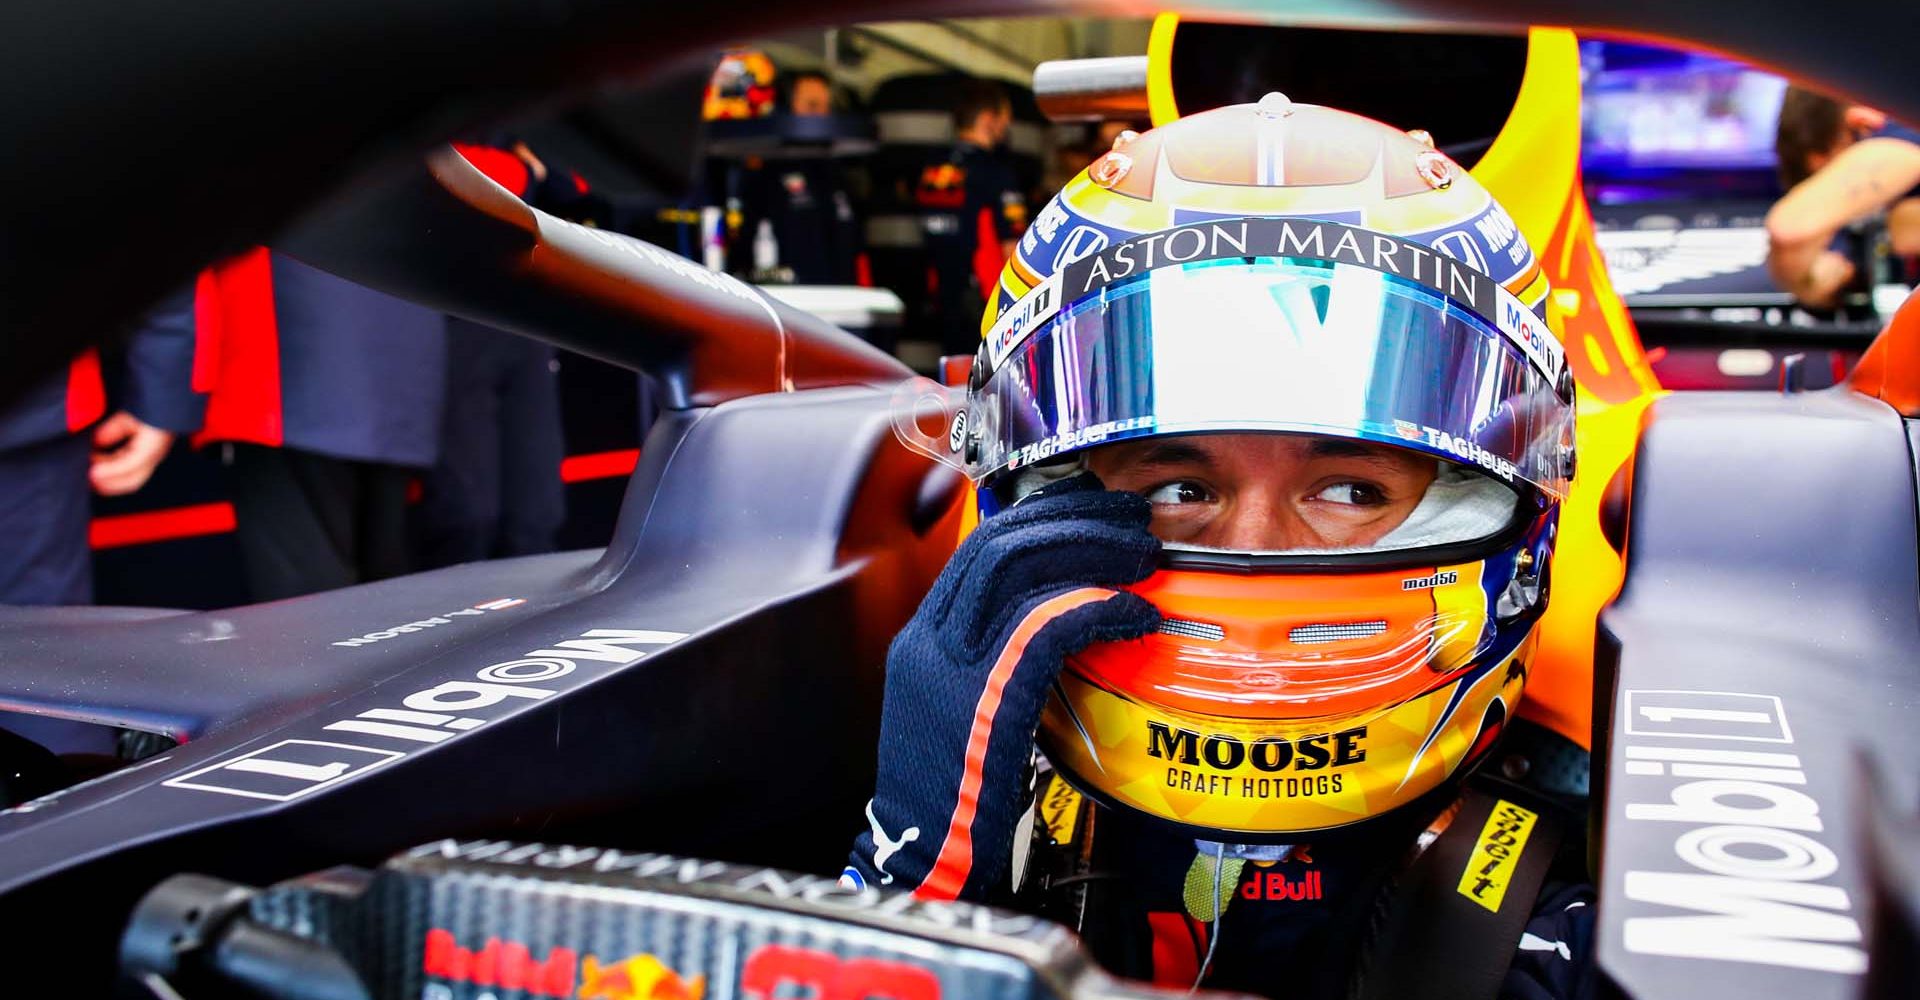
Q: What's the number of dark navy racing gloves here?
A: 1